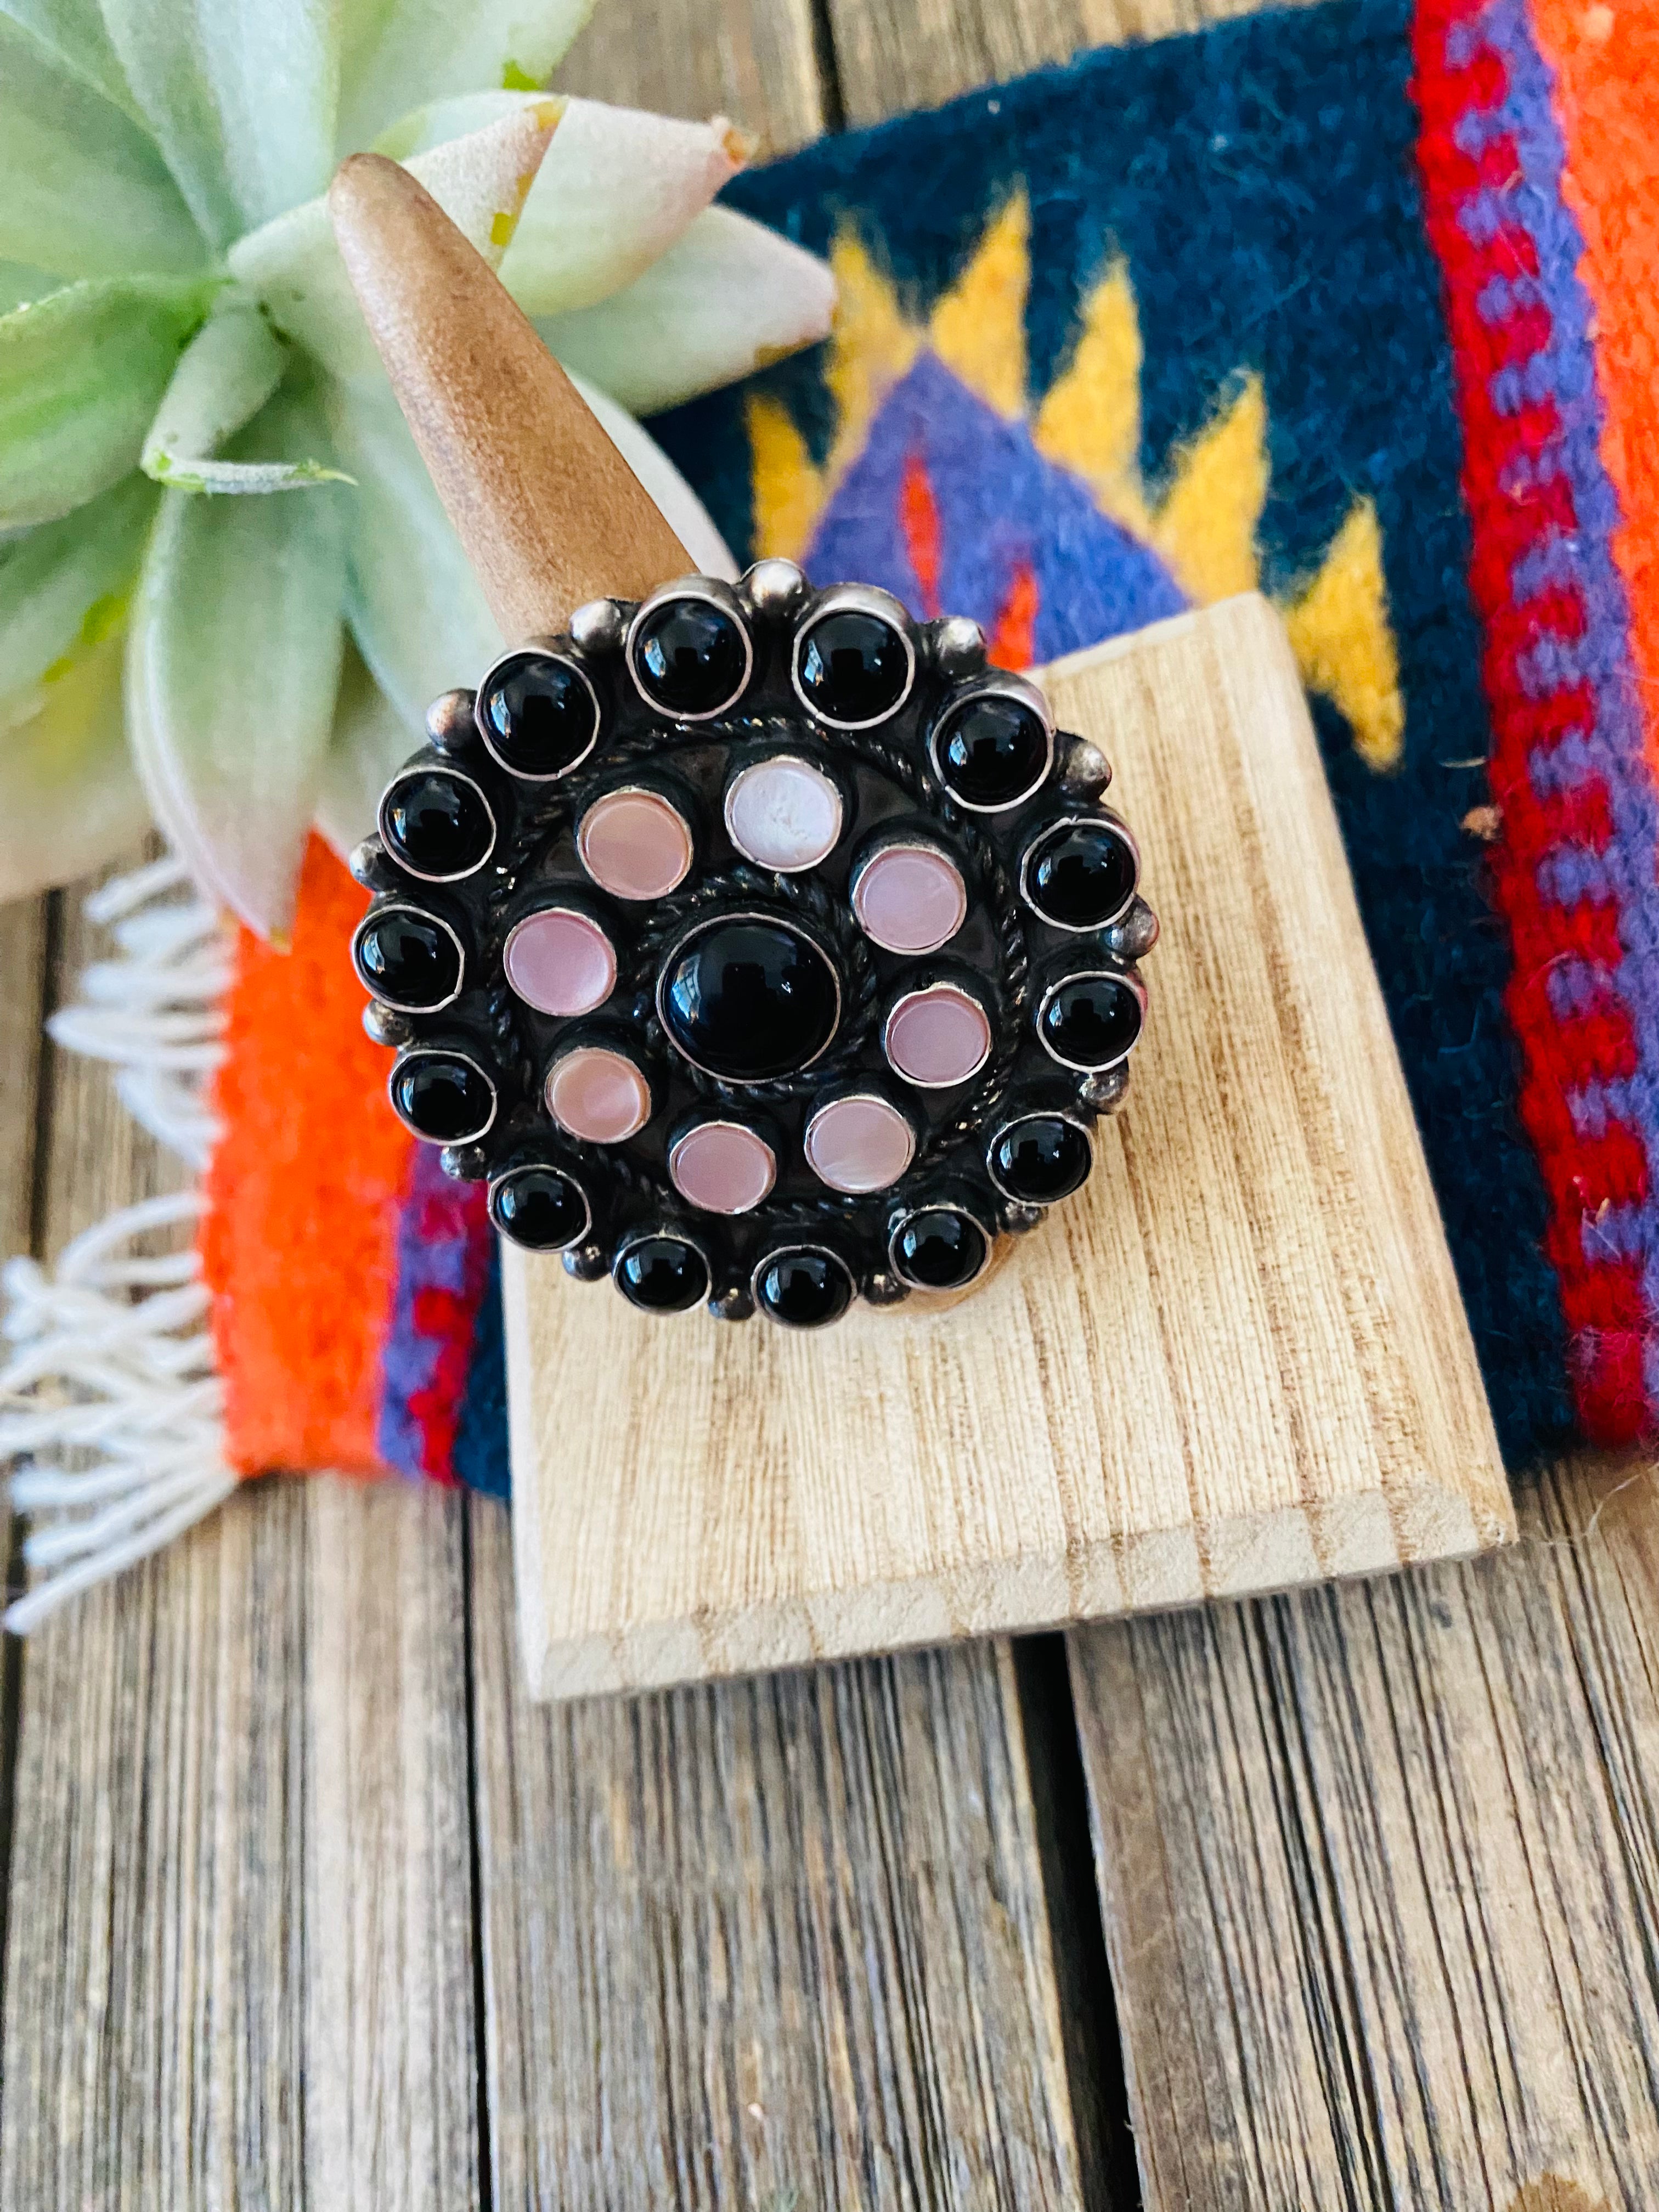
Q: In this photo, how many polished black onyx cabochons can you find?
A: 15